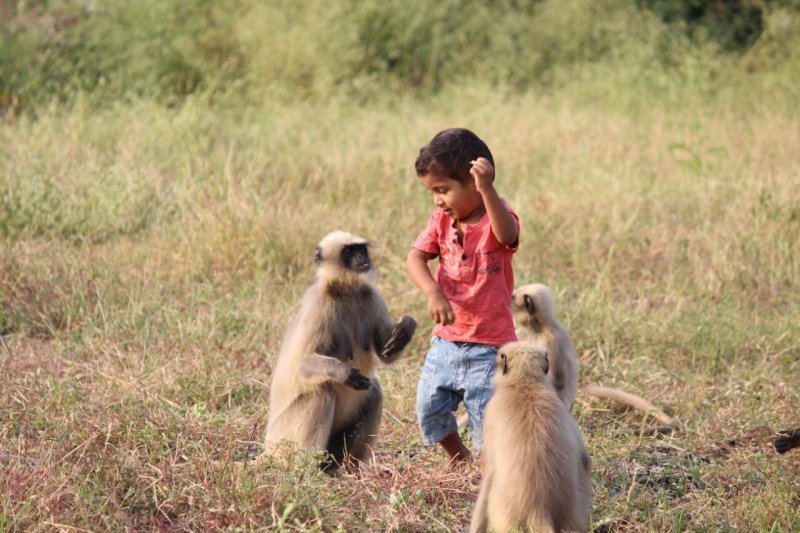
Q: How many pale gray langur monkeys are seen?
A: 3